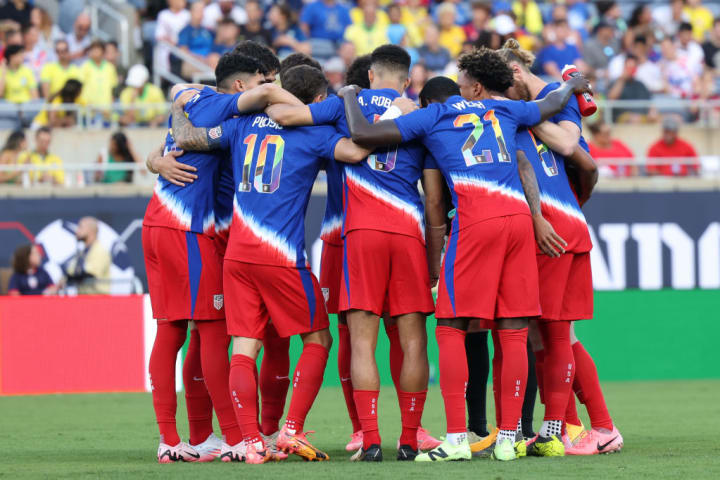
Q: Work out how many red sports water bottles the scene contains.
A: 1